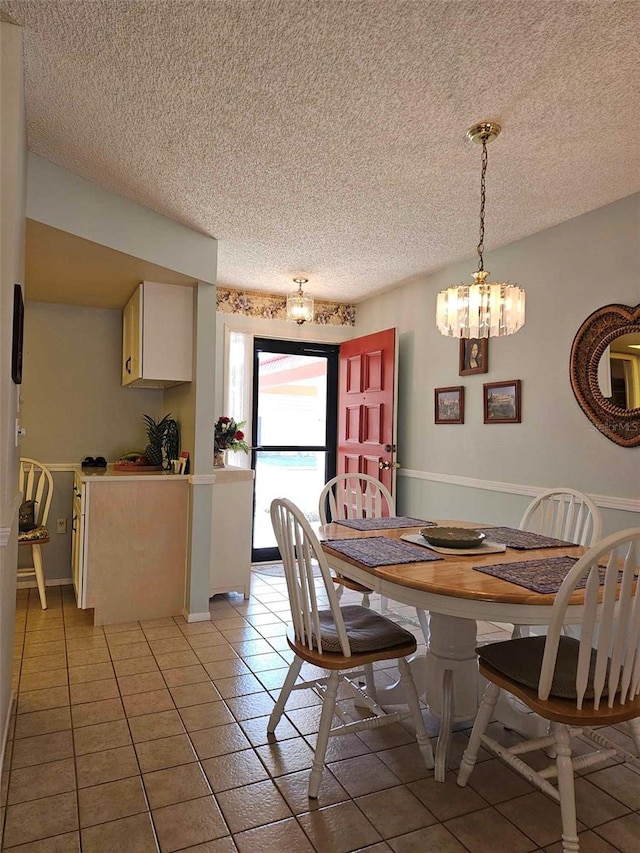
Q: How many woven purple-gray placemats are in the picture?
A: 4